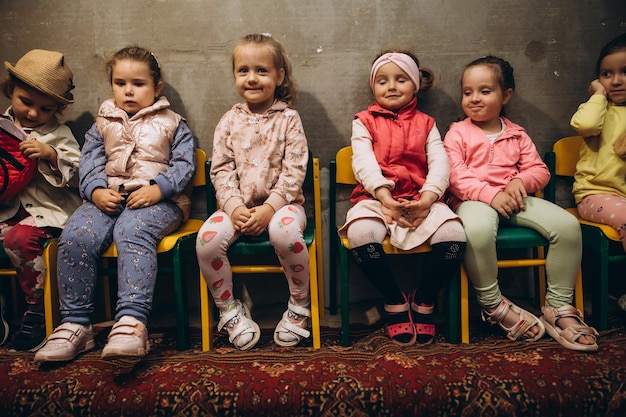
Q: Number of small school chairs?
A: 6